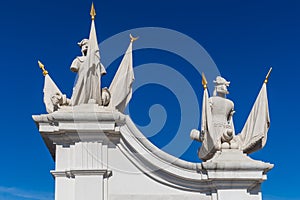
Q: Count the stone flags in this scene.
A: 5